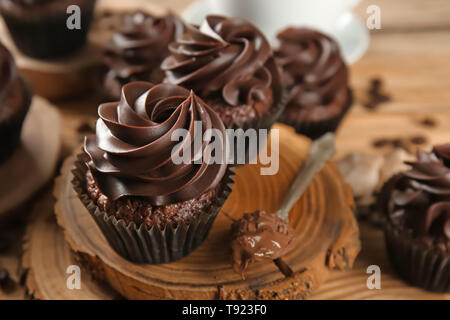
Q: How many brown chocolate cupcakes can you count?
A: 7